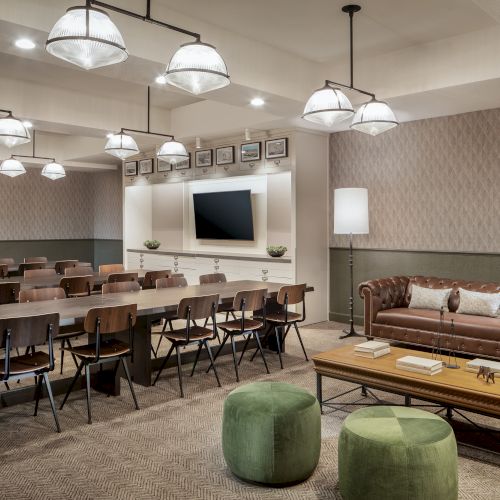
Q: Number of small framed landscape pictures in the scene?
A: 8